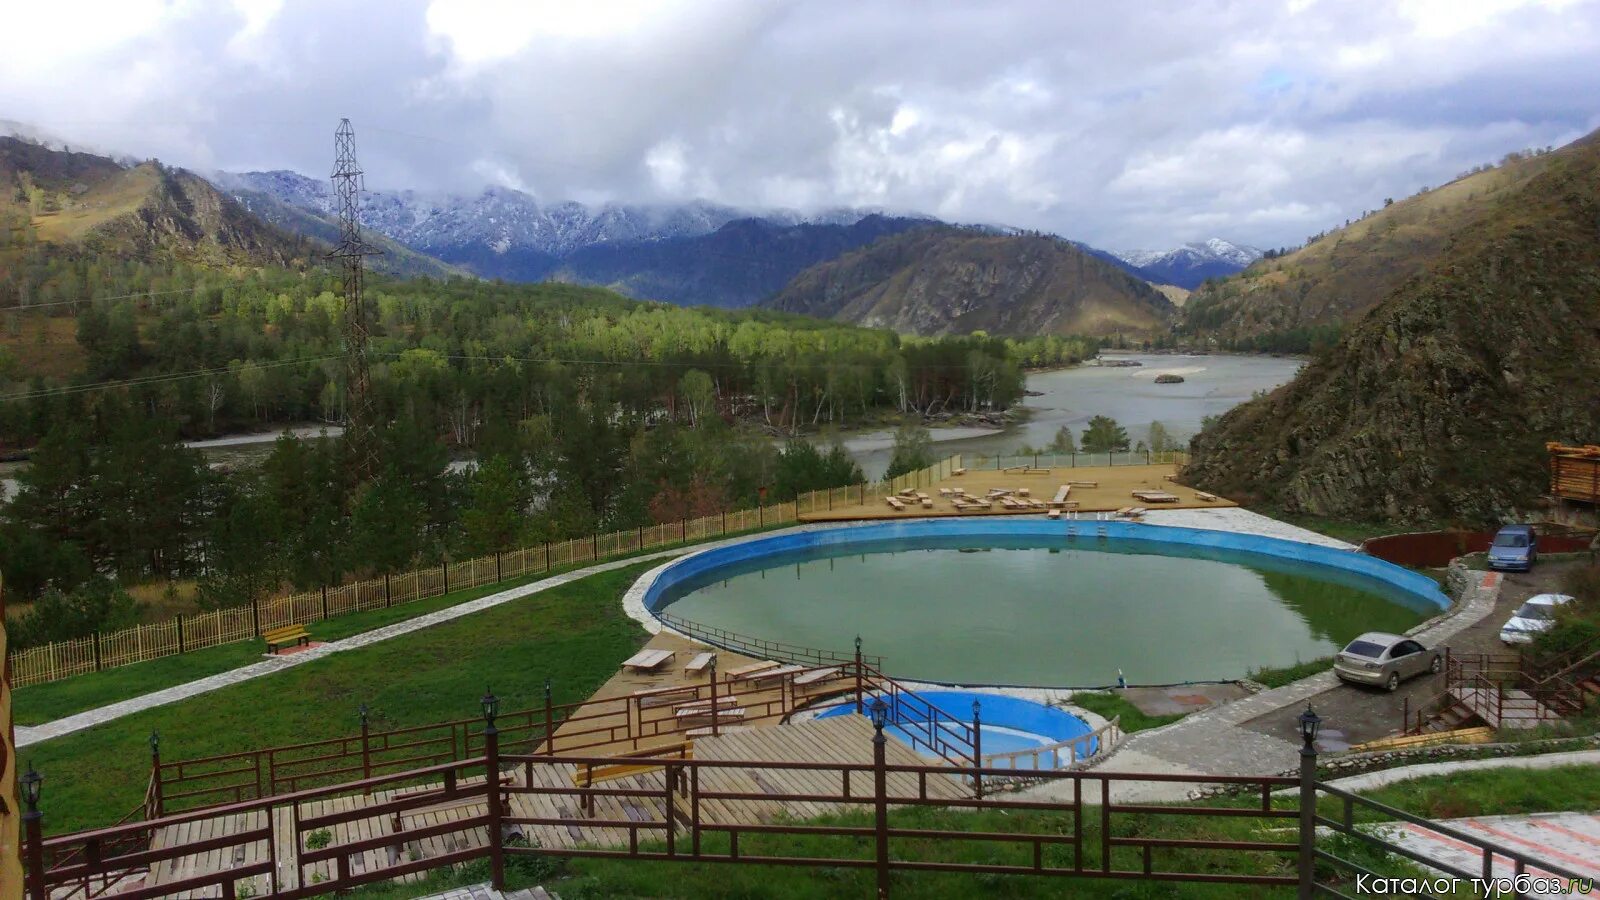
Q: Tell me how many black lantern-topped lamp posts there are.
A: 10